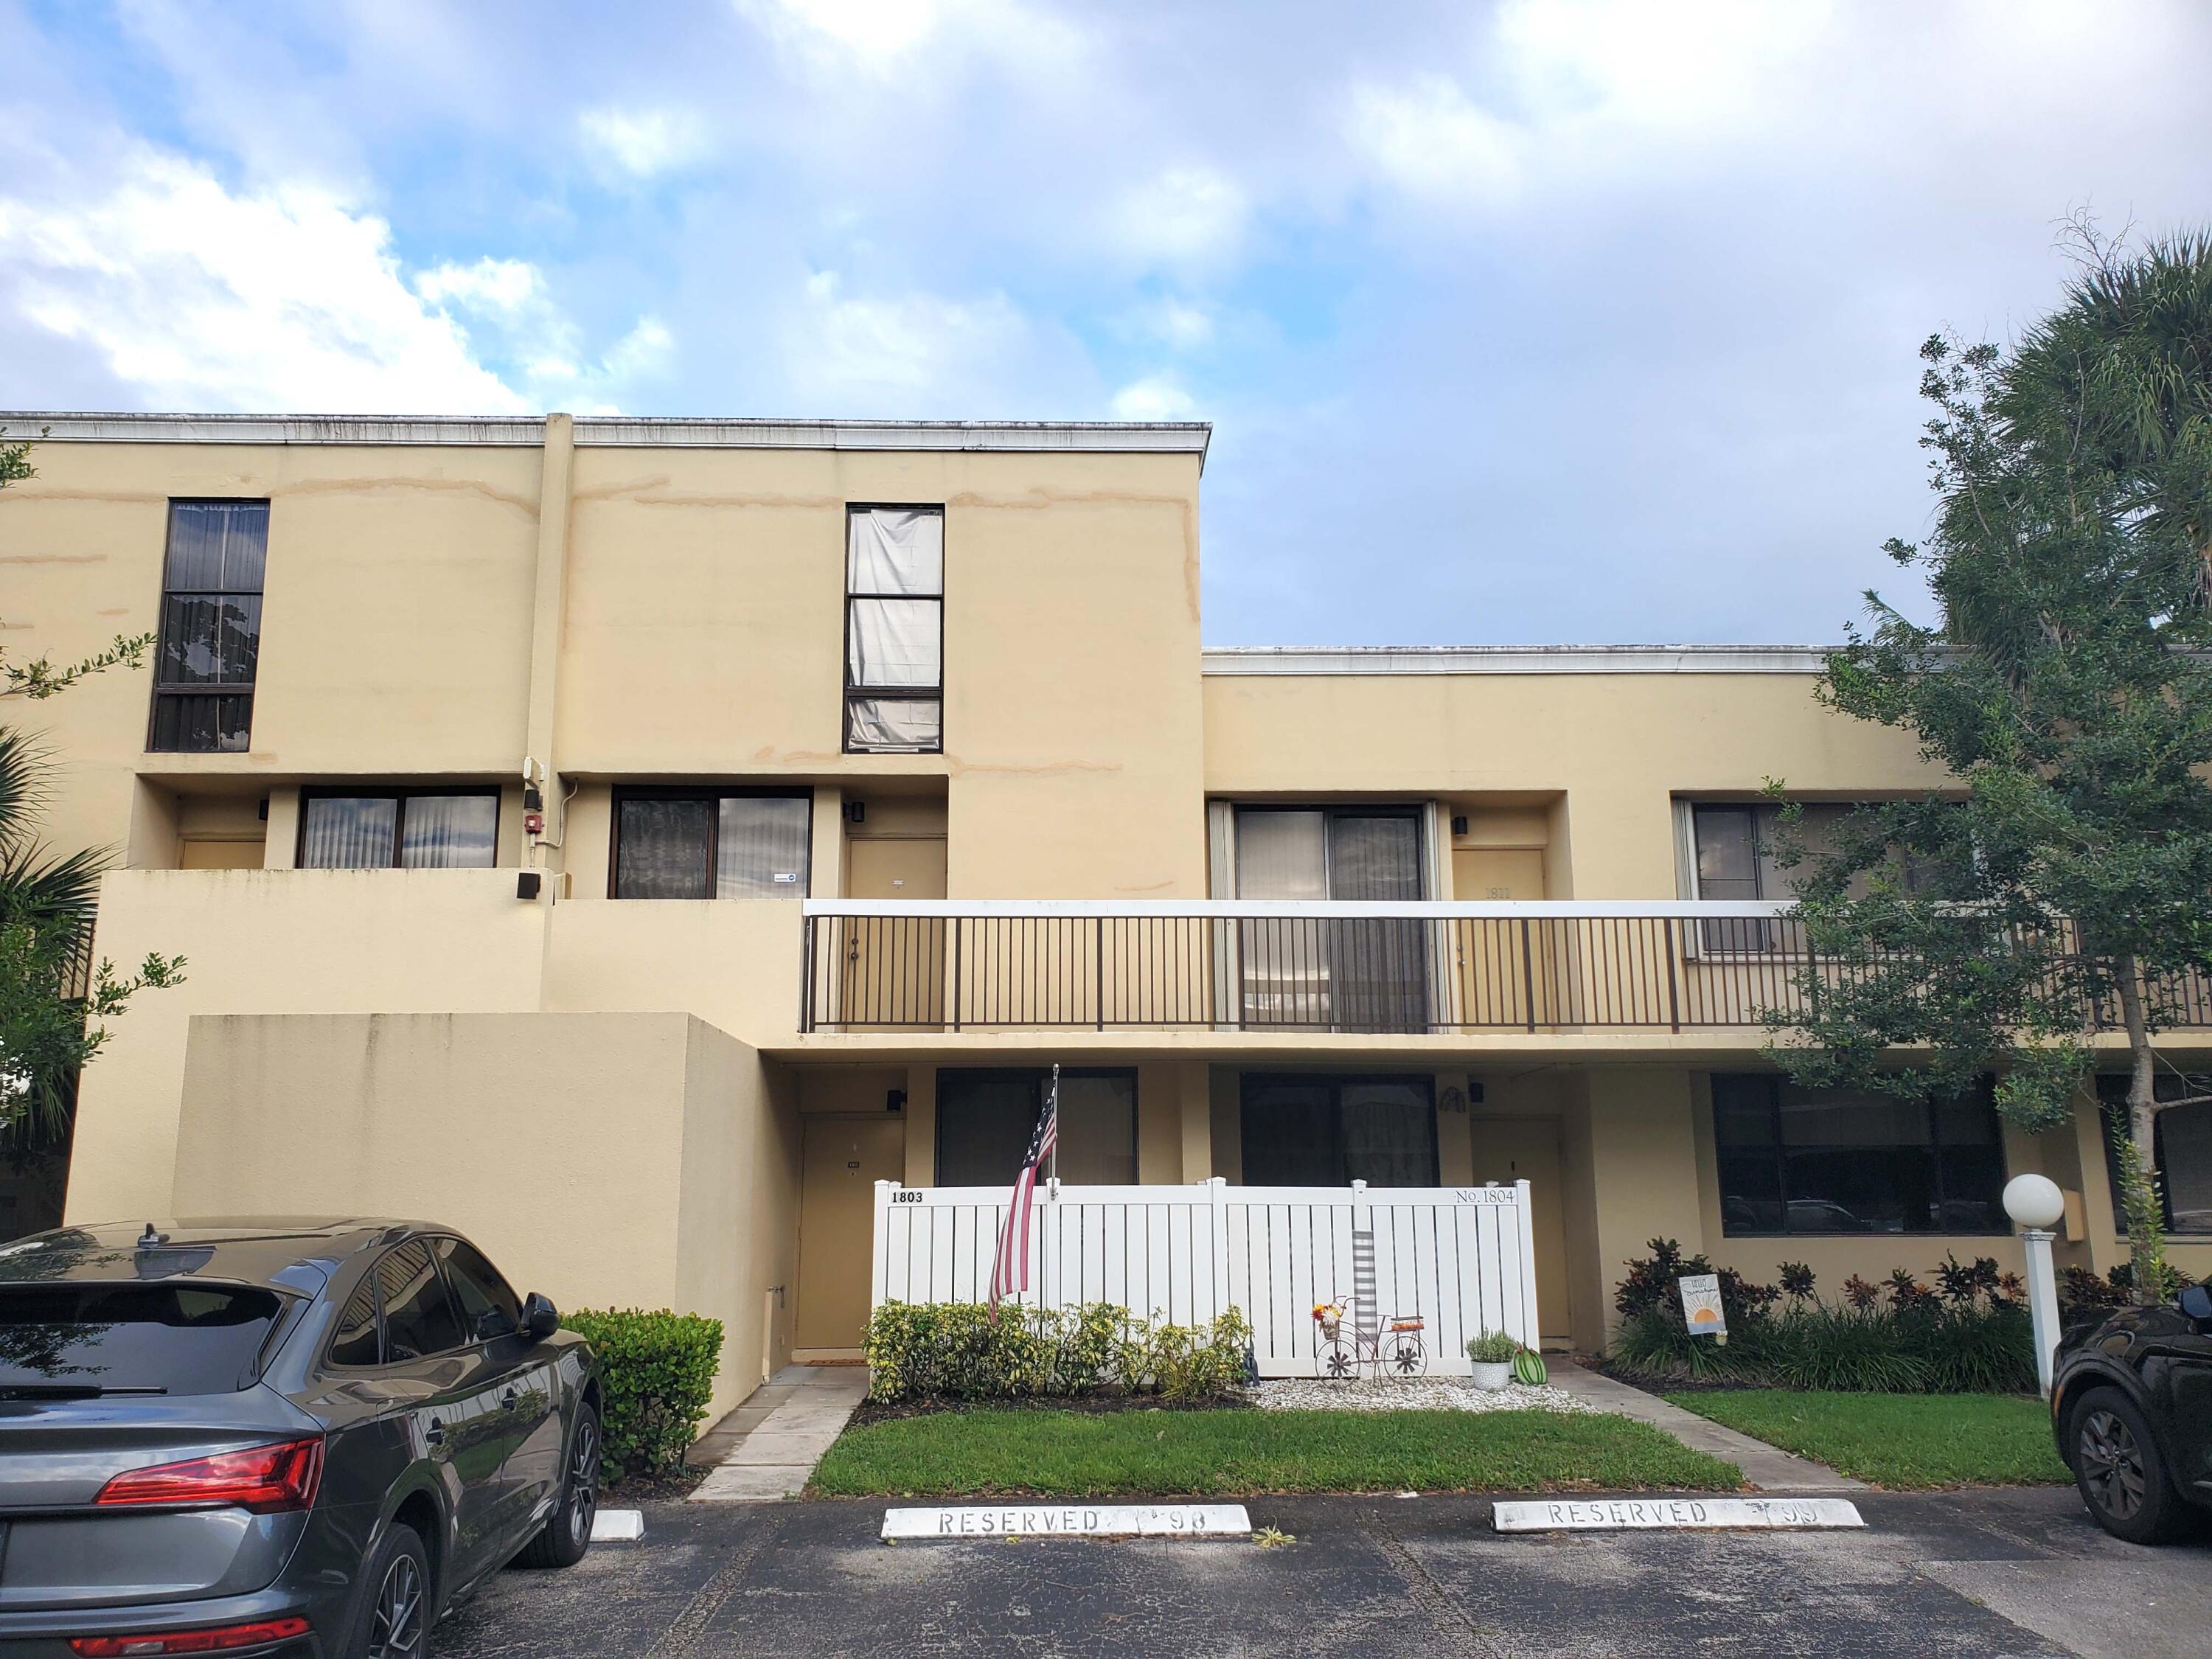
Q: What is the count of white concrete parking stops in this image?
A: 3